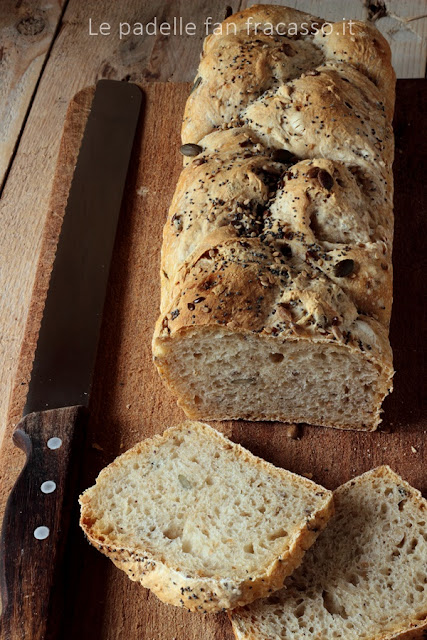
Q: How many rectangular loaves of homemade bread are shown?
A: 1